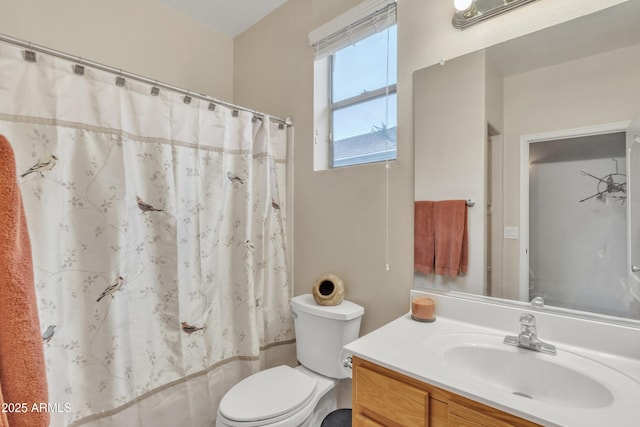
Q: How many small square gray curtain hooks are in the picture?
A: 9